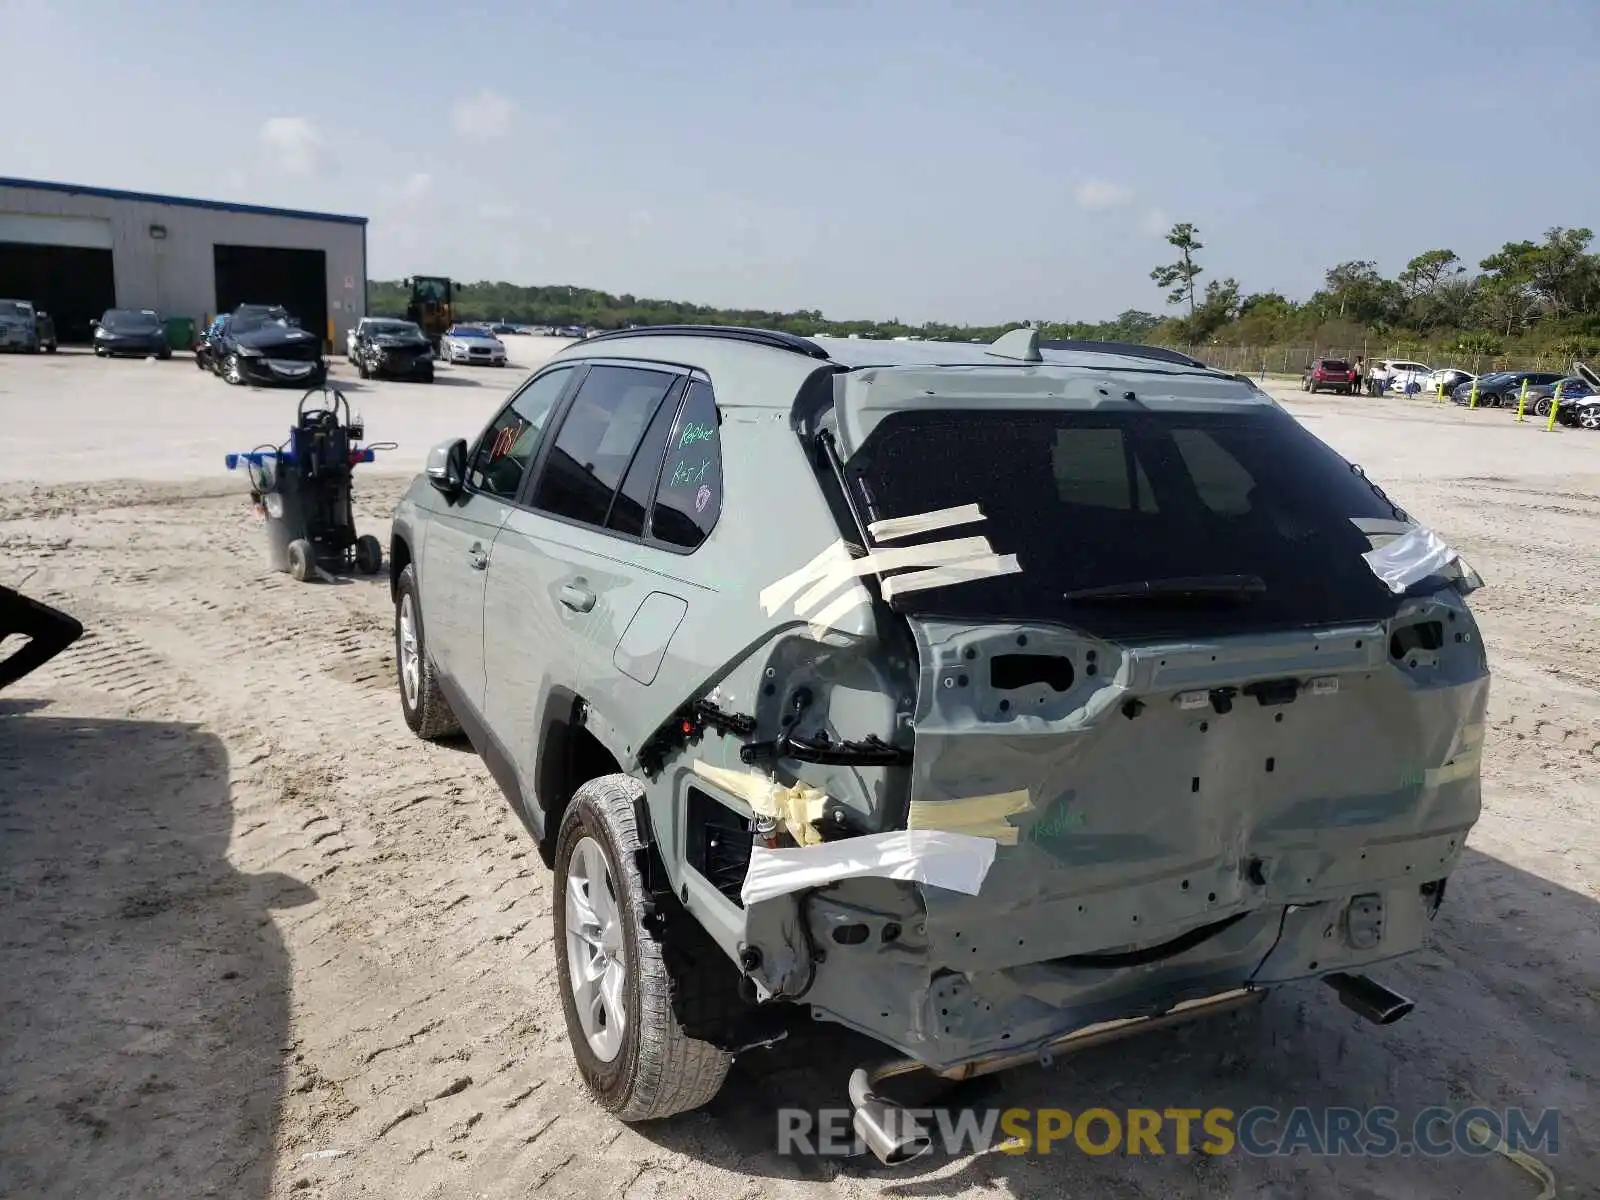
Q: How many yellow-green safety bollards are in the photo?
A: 4